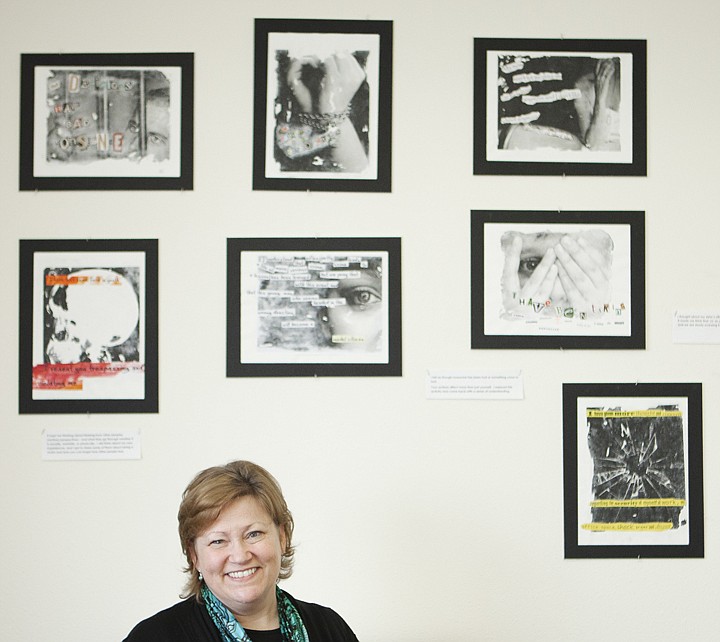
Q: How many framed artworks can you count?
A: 7